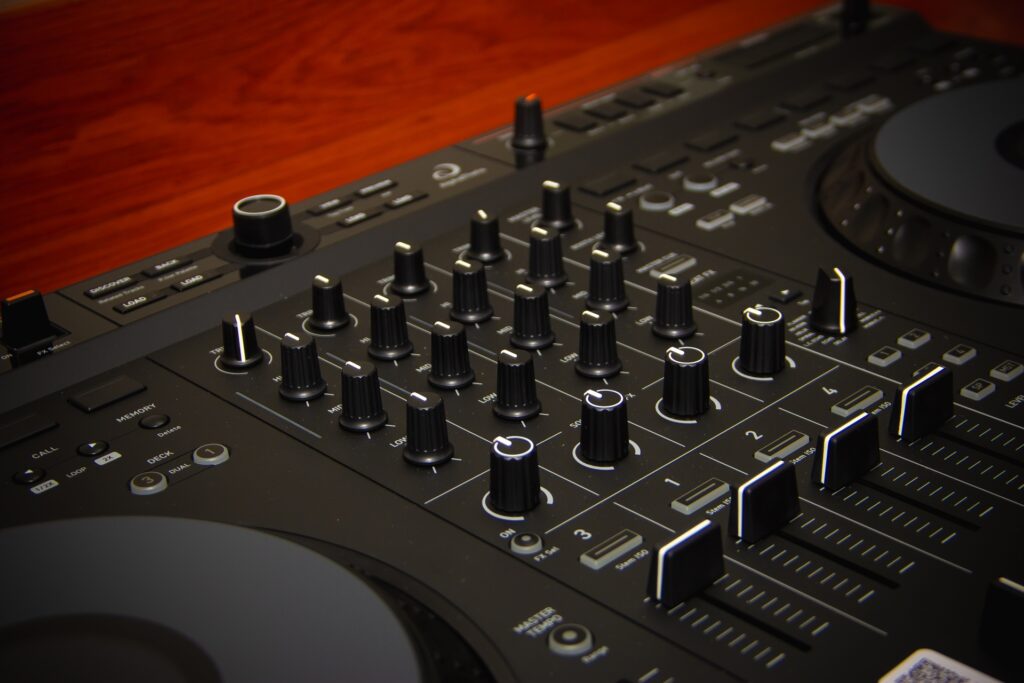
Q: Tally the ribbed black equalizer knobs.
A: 12